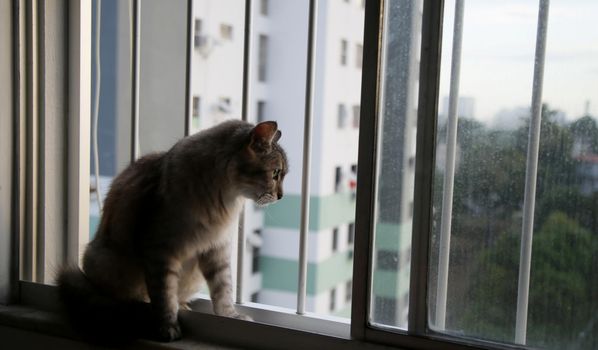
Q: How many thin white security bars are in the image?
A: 6